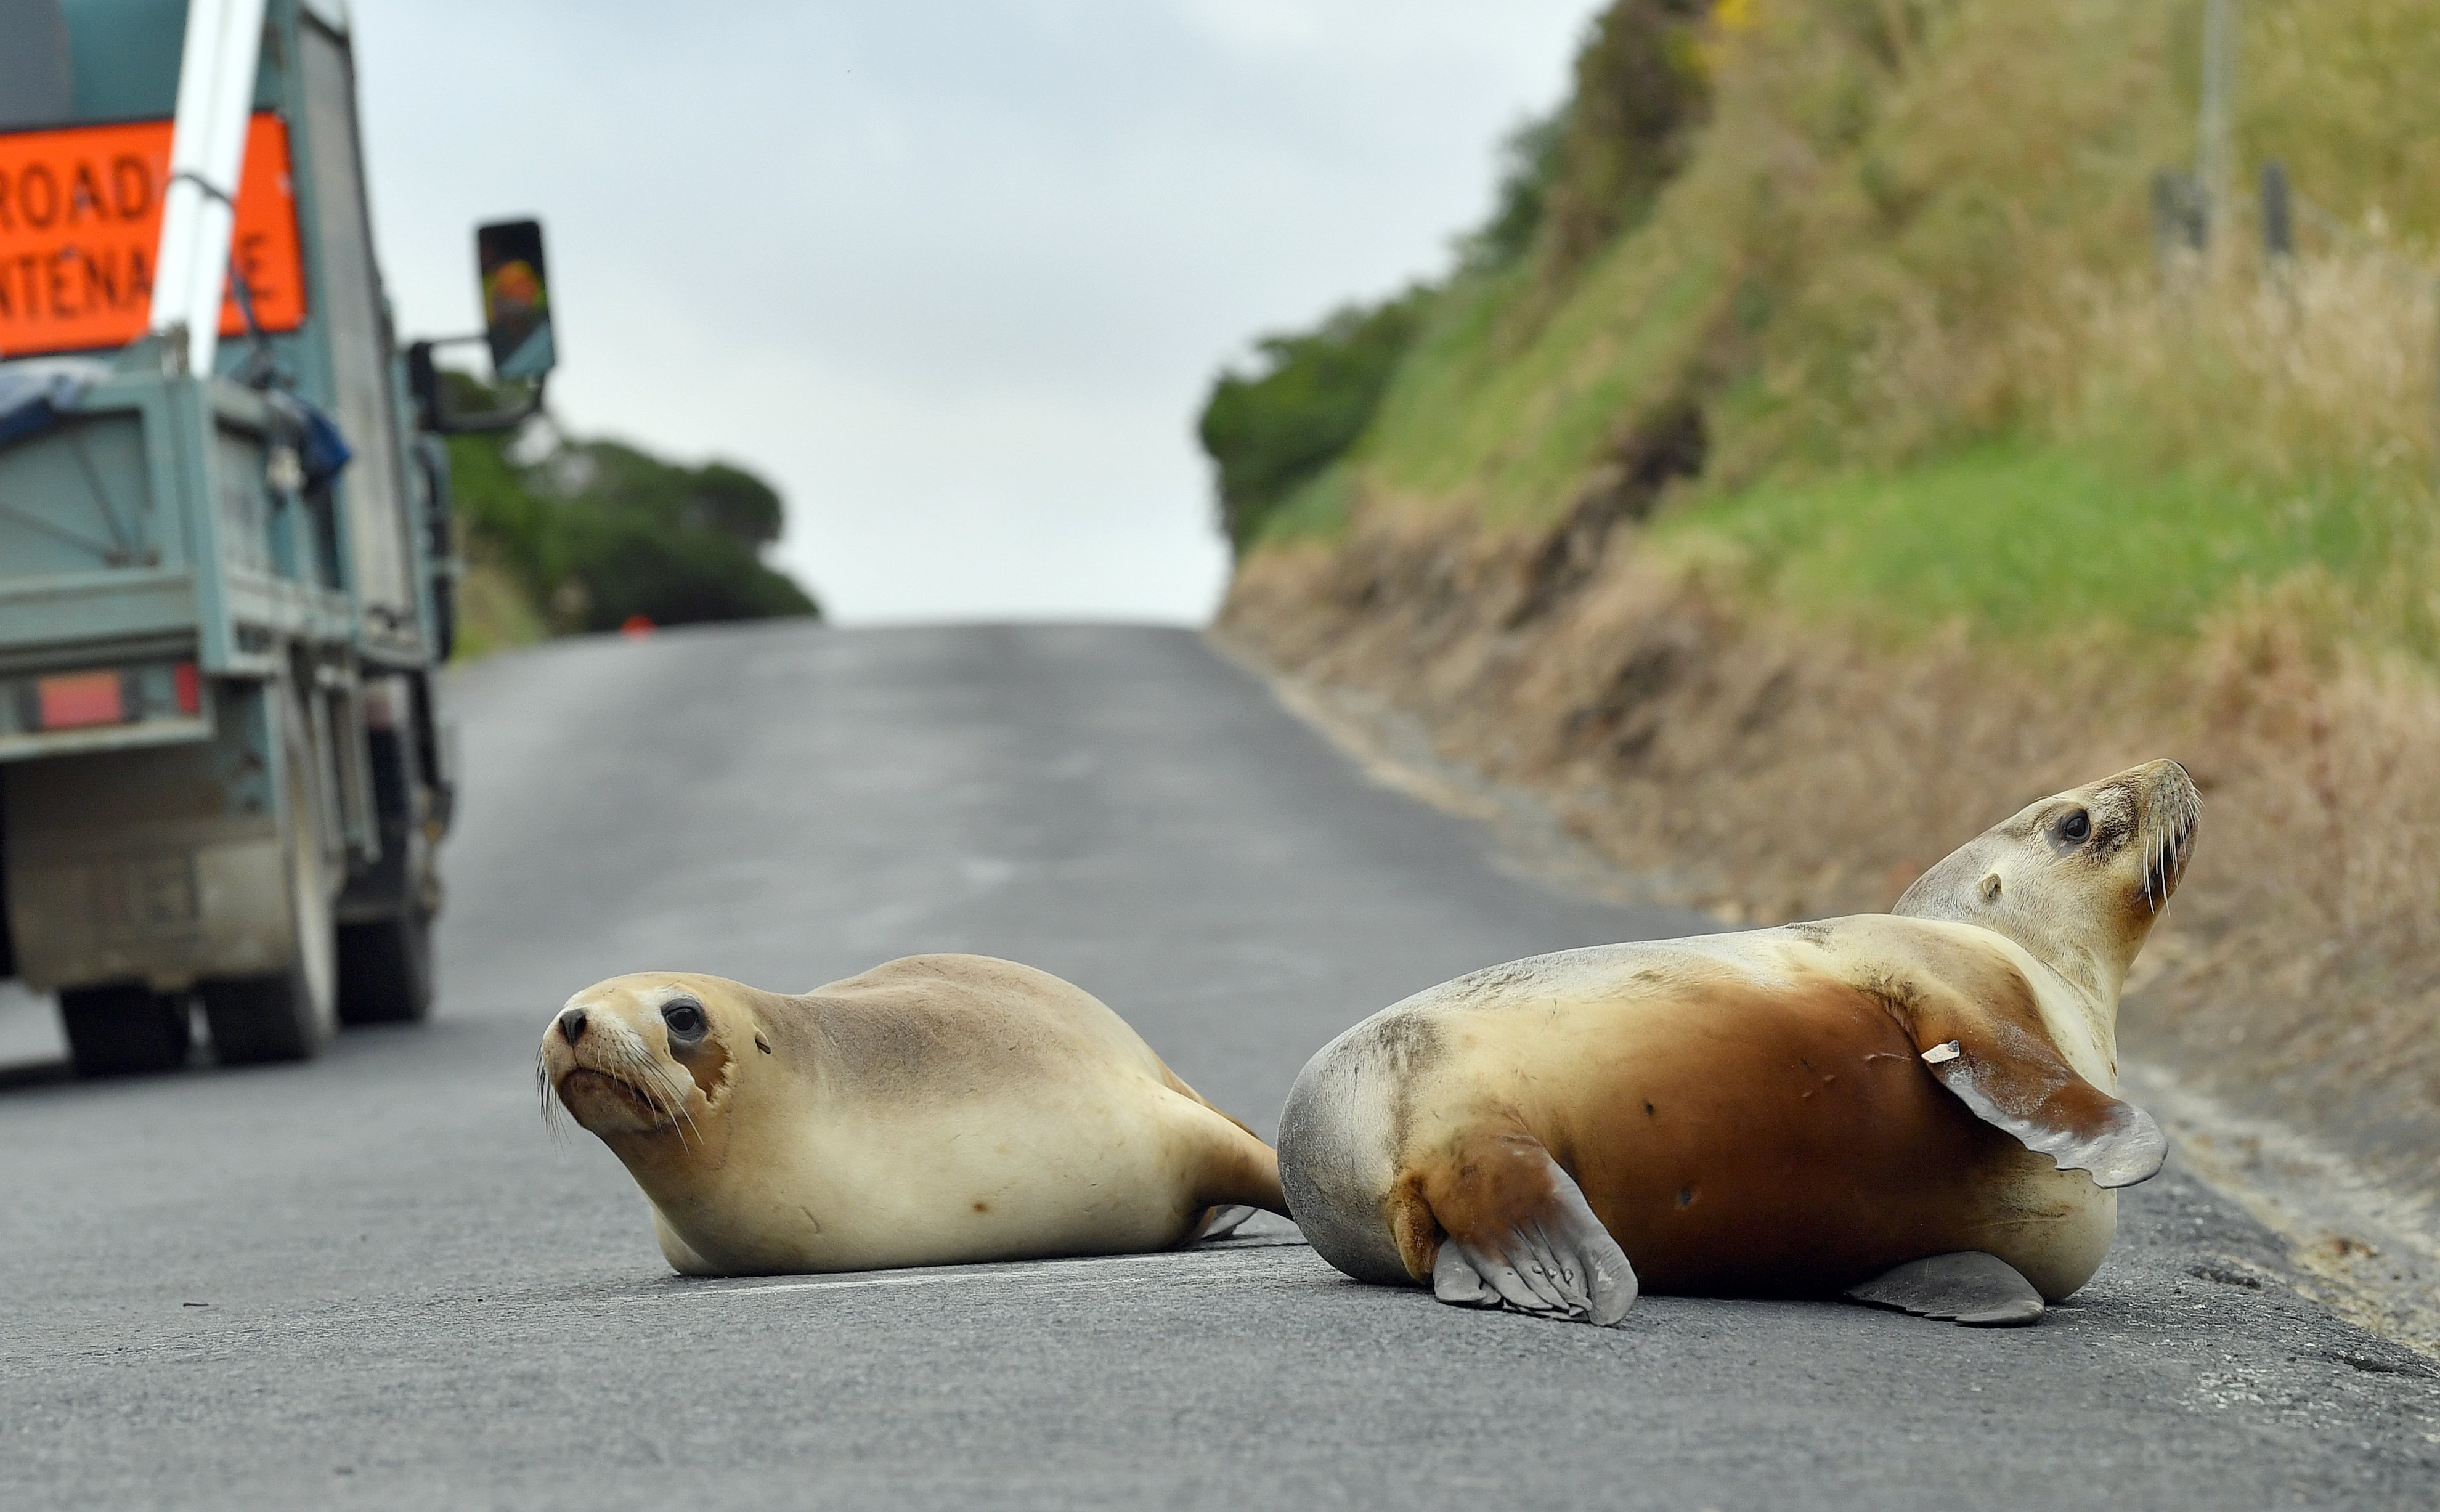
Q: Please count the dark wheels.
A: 3